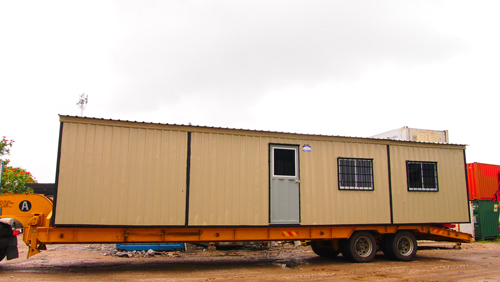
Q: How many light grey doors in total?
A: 1